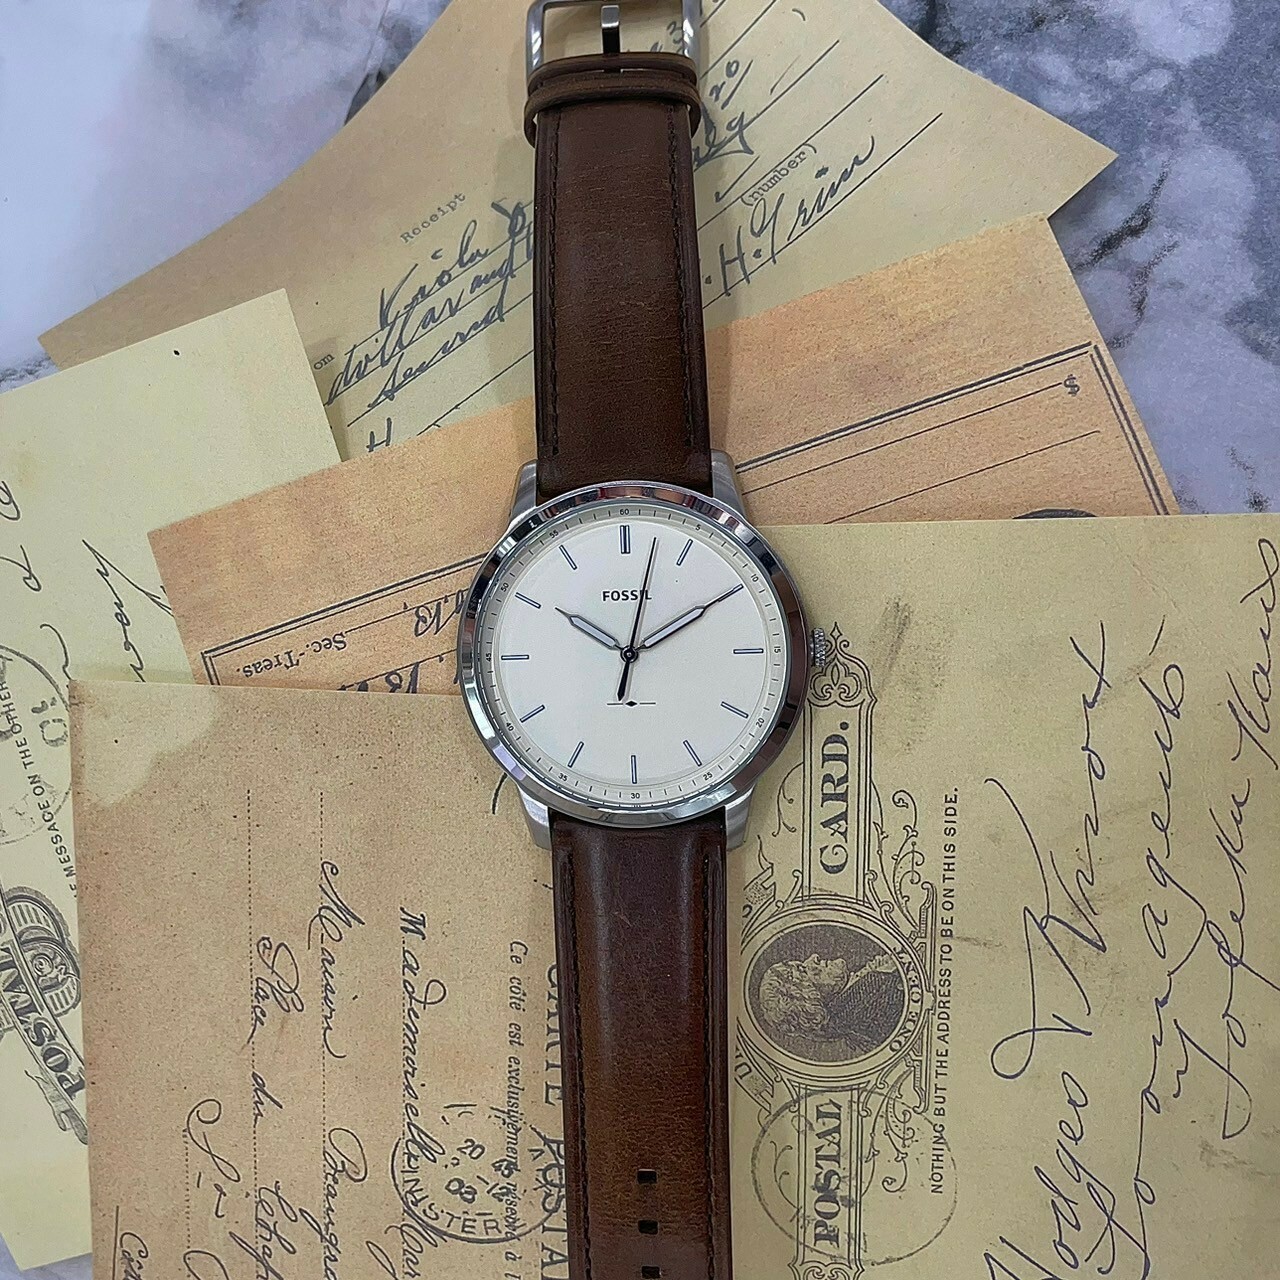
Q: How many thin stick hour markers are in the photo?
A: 12